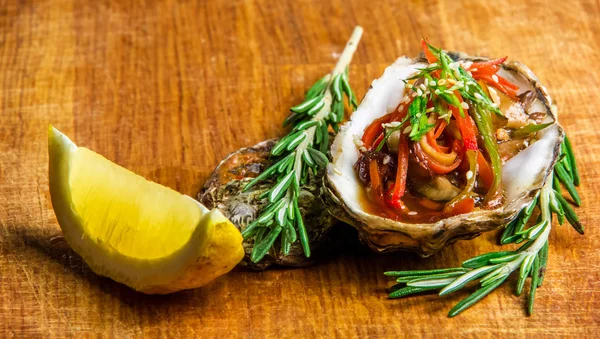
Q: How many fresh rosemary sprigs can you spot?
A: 2